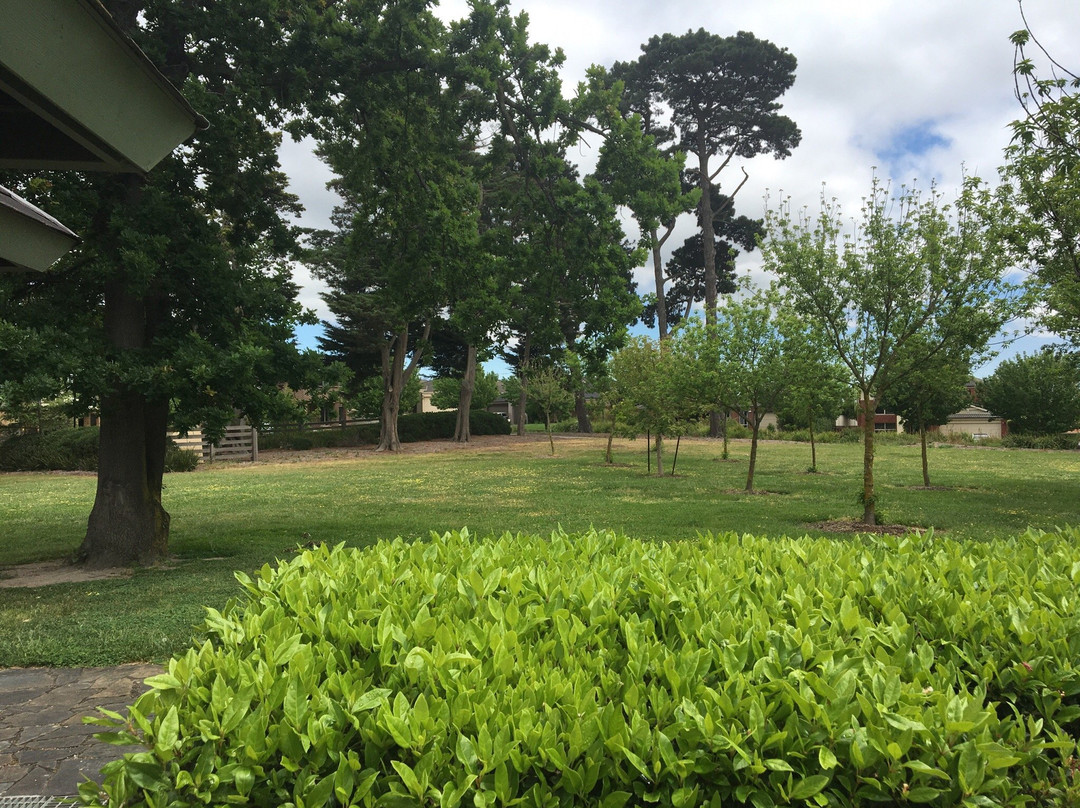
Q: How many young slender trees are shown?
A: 8